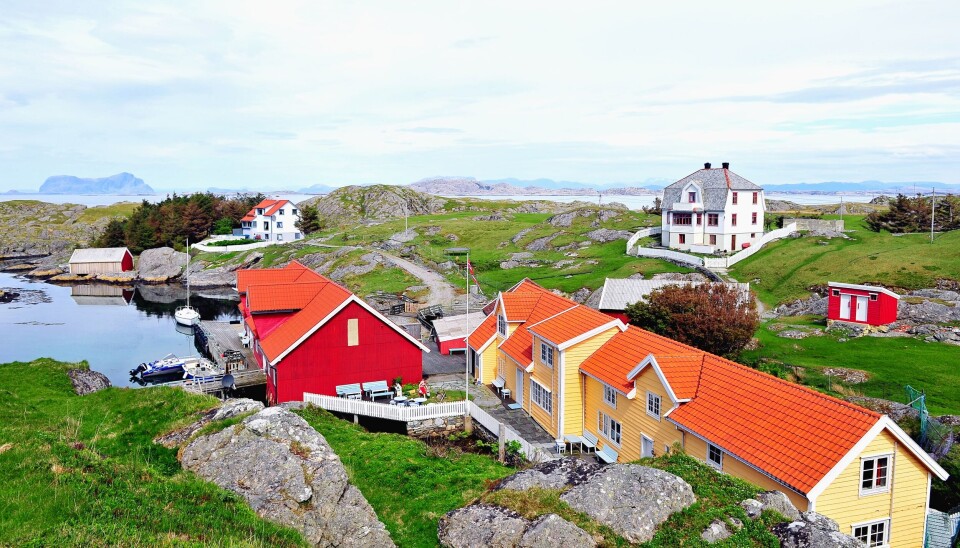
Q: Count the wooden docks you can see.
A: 1